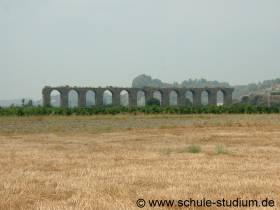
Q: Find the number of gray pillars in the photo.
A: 12